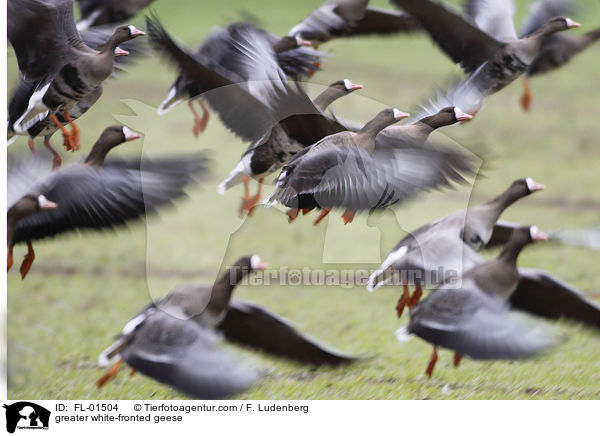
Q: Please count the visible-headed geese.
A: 12